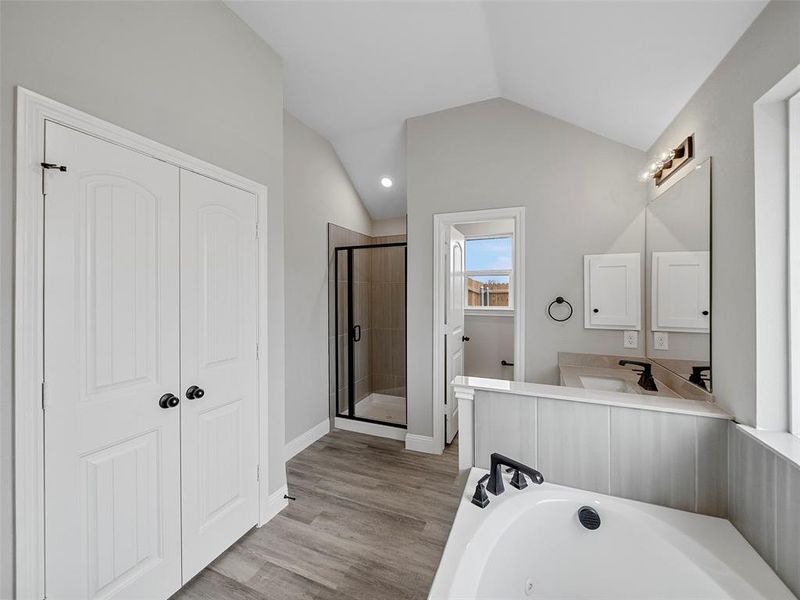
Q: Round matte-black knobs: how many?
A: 4